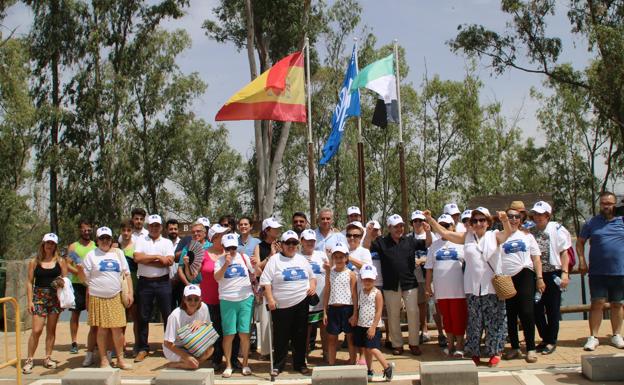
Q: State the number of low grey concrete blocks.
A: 5